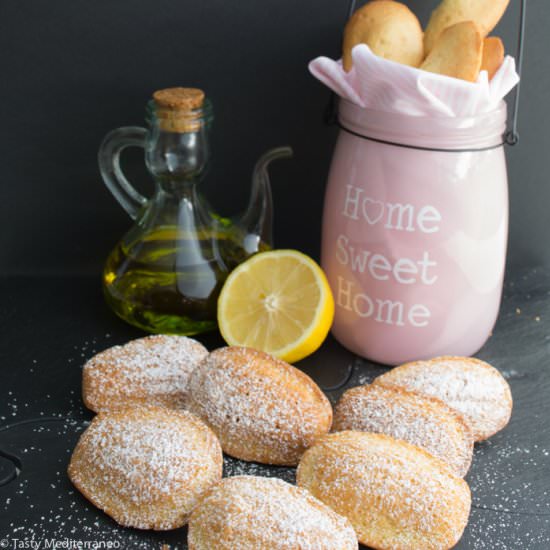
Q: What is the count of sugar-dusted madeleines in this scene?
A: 7